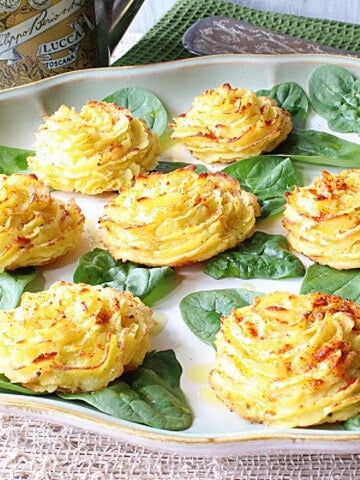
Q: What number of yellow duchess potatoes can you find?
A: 7